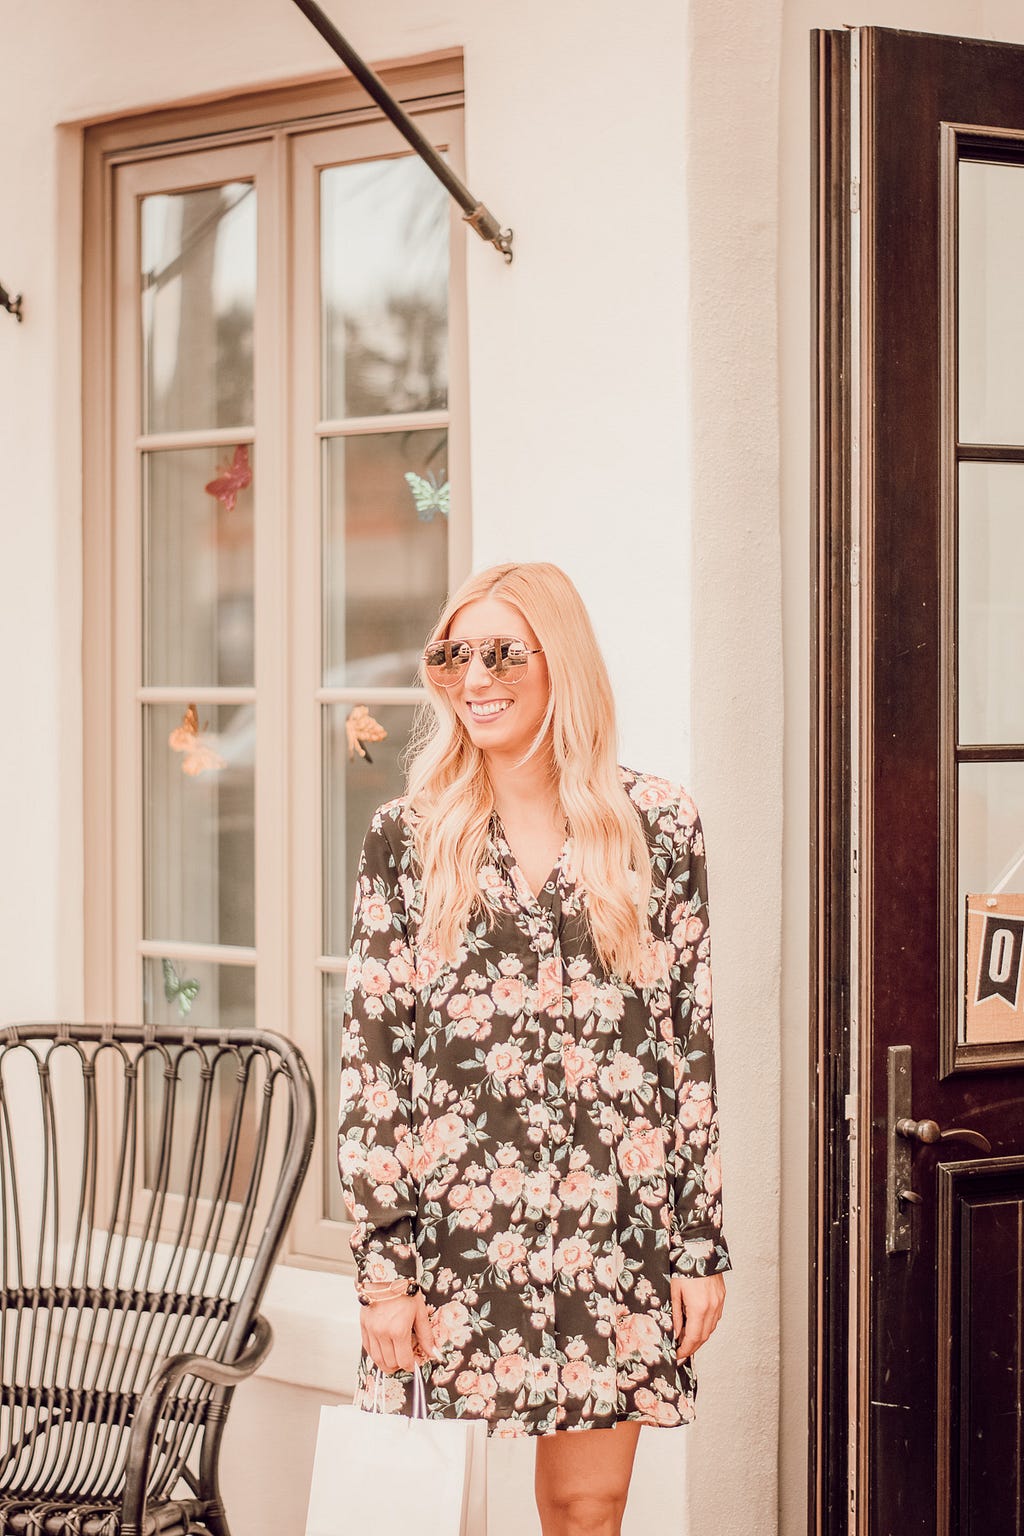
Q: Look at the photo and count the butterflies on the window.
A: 5